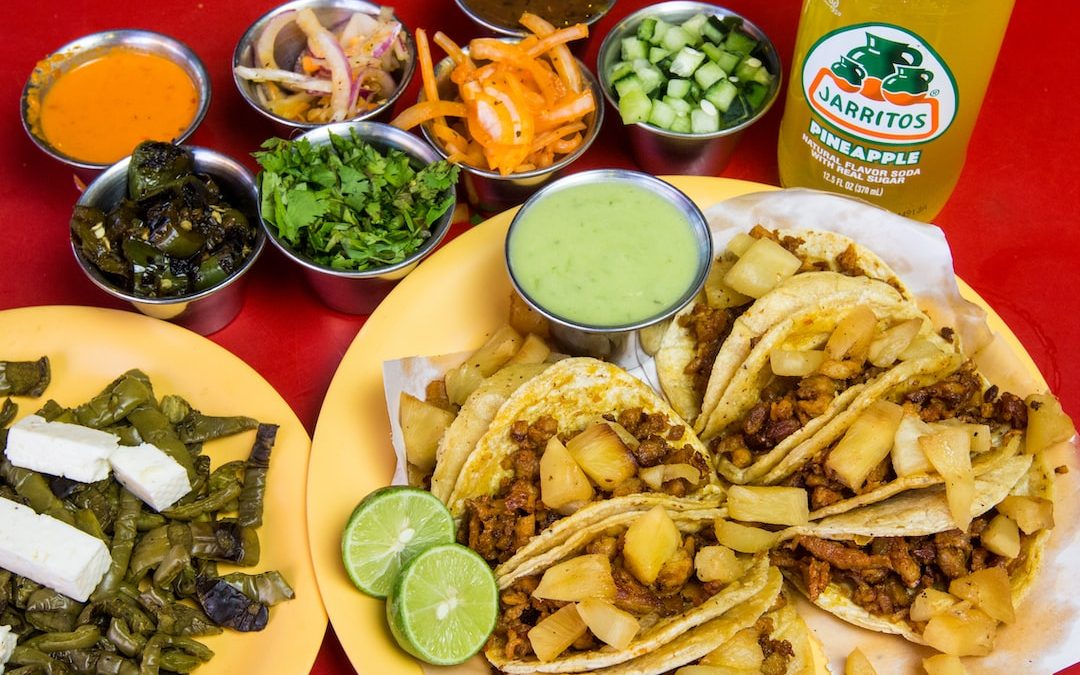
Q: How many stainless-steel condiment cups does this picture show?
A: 8